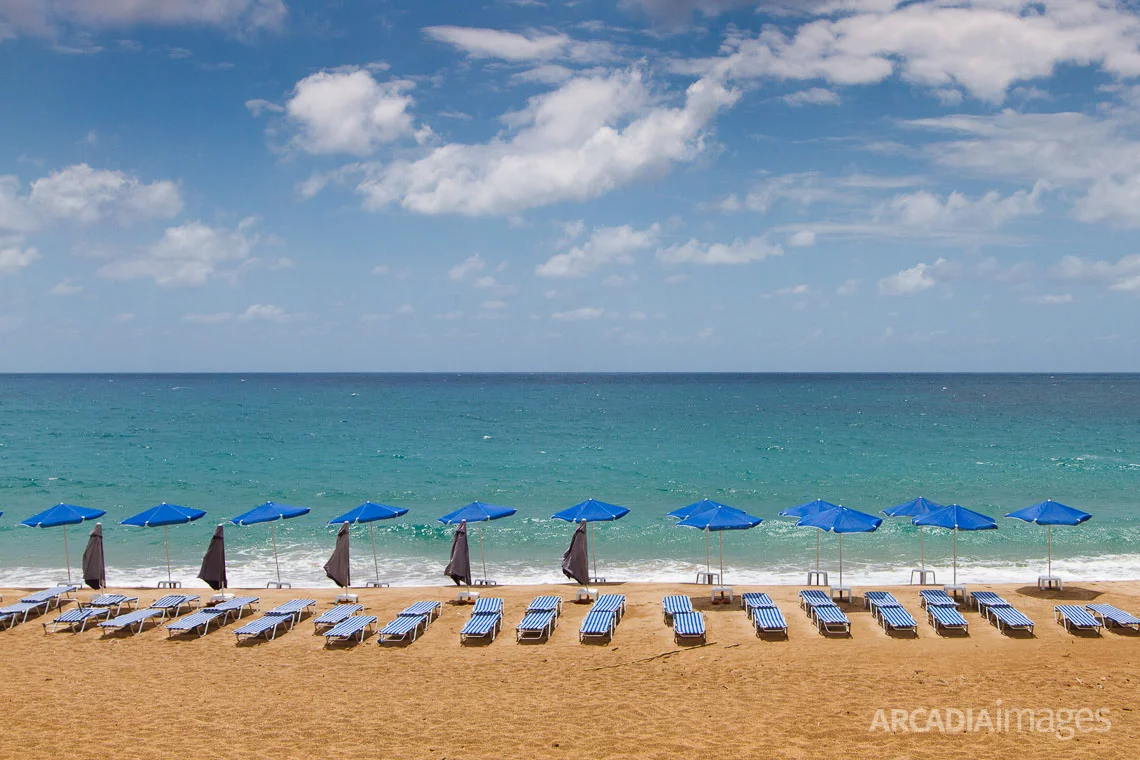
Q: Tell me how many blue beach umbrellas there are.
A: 13